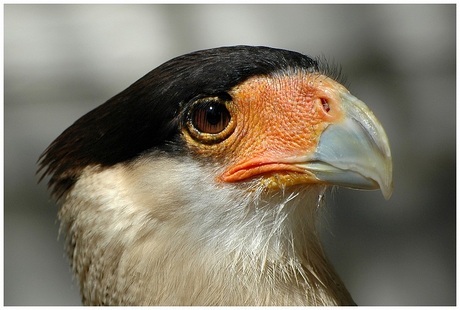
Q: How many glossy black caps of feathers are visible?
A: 1